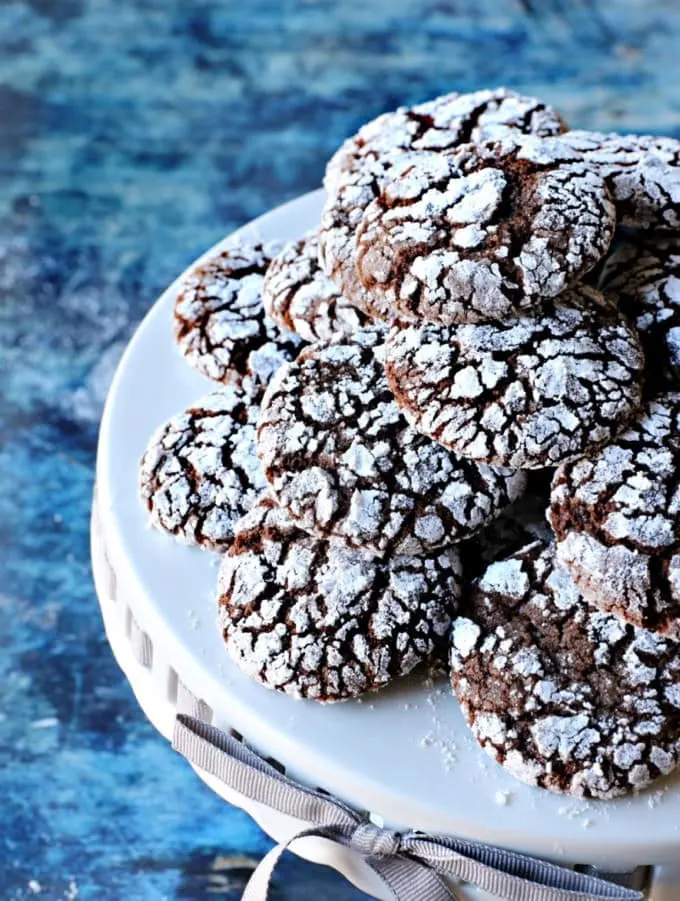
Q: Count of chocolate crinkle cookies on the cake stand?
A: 12